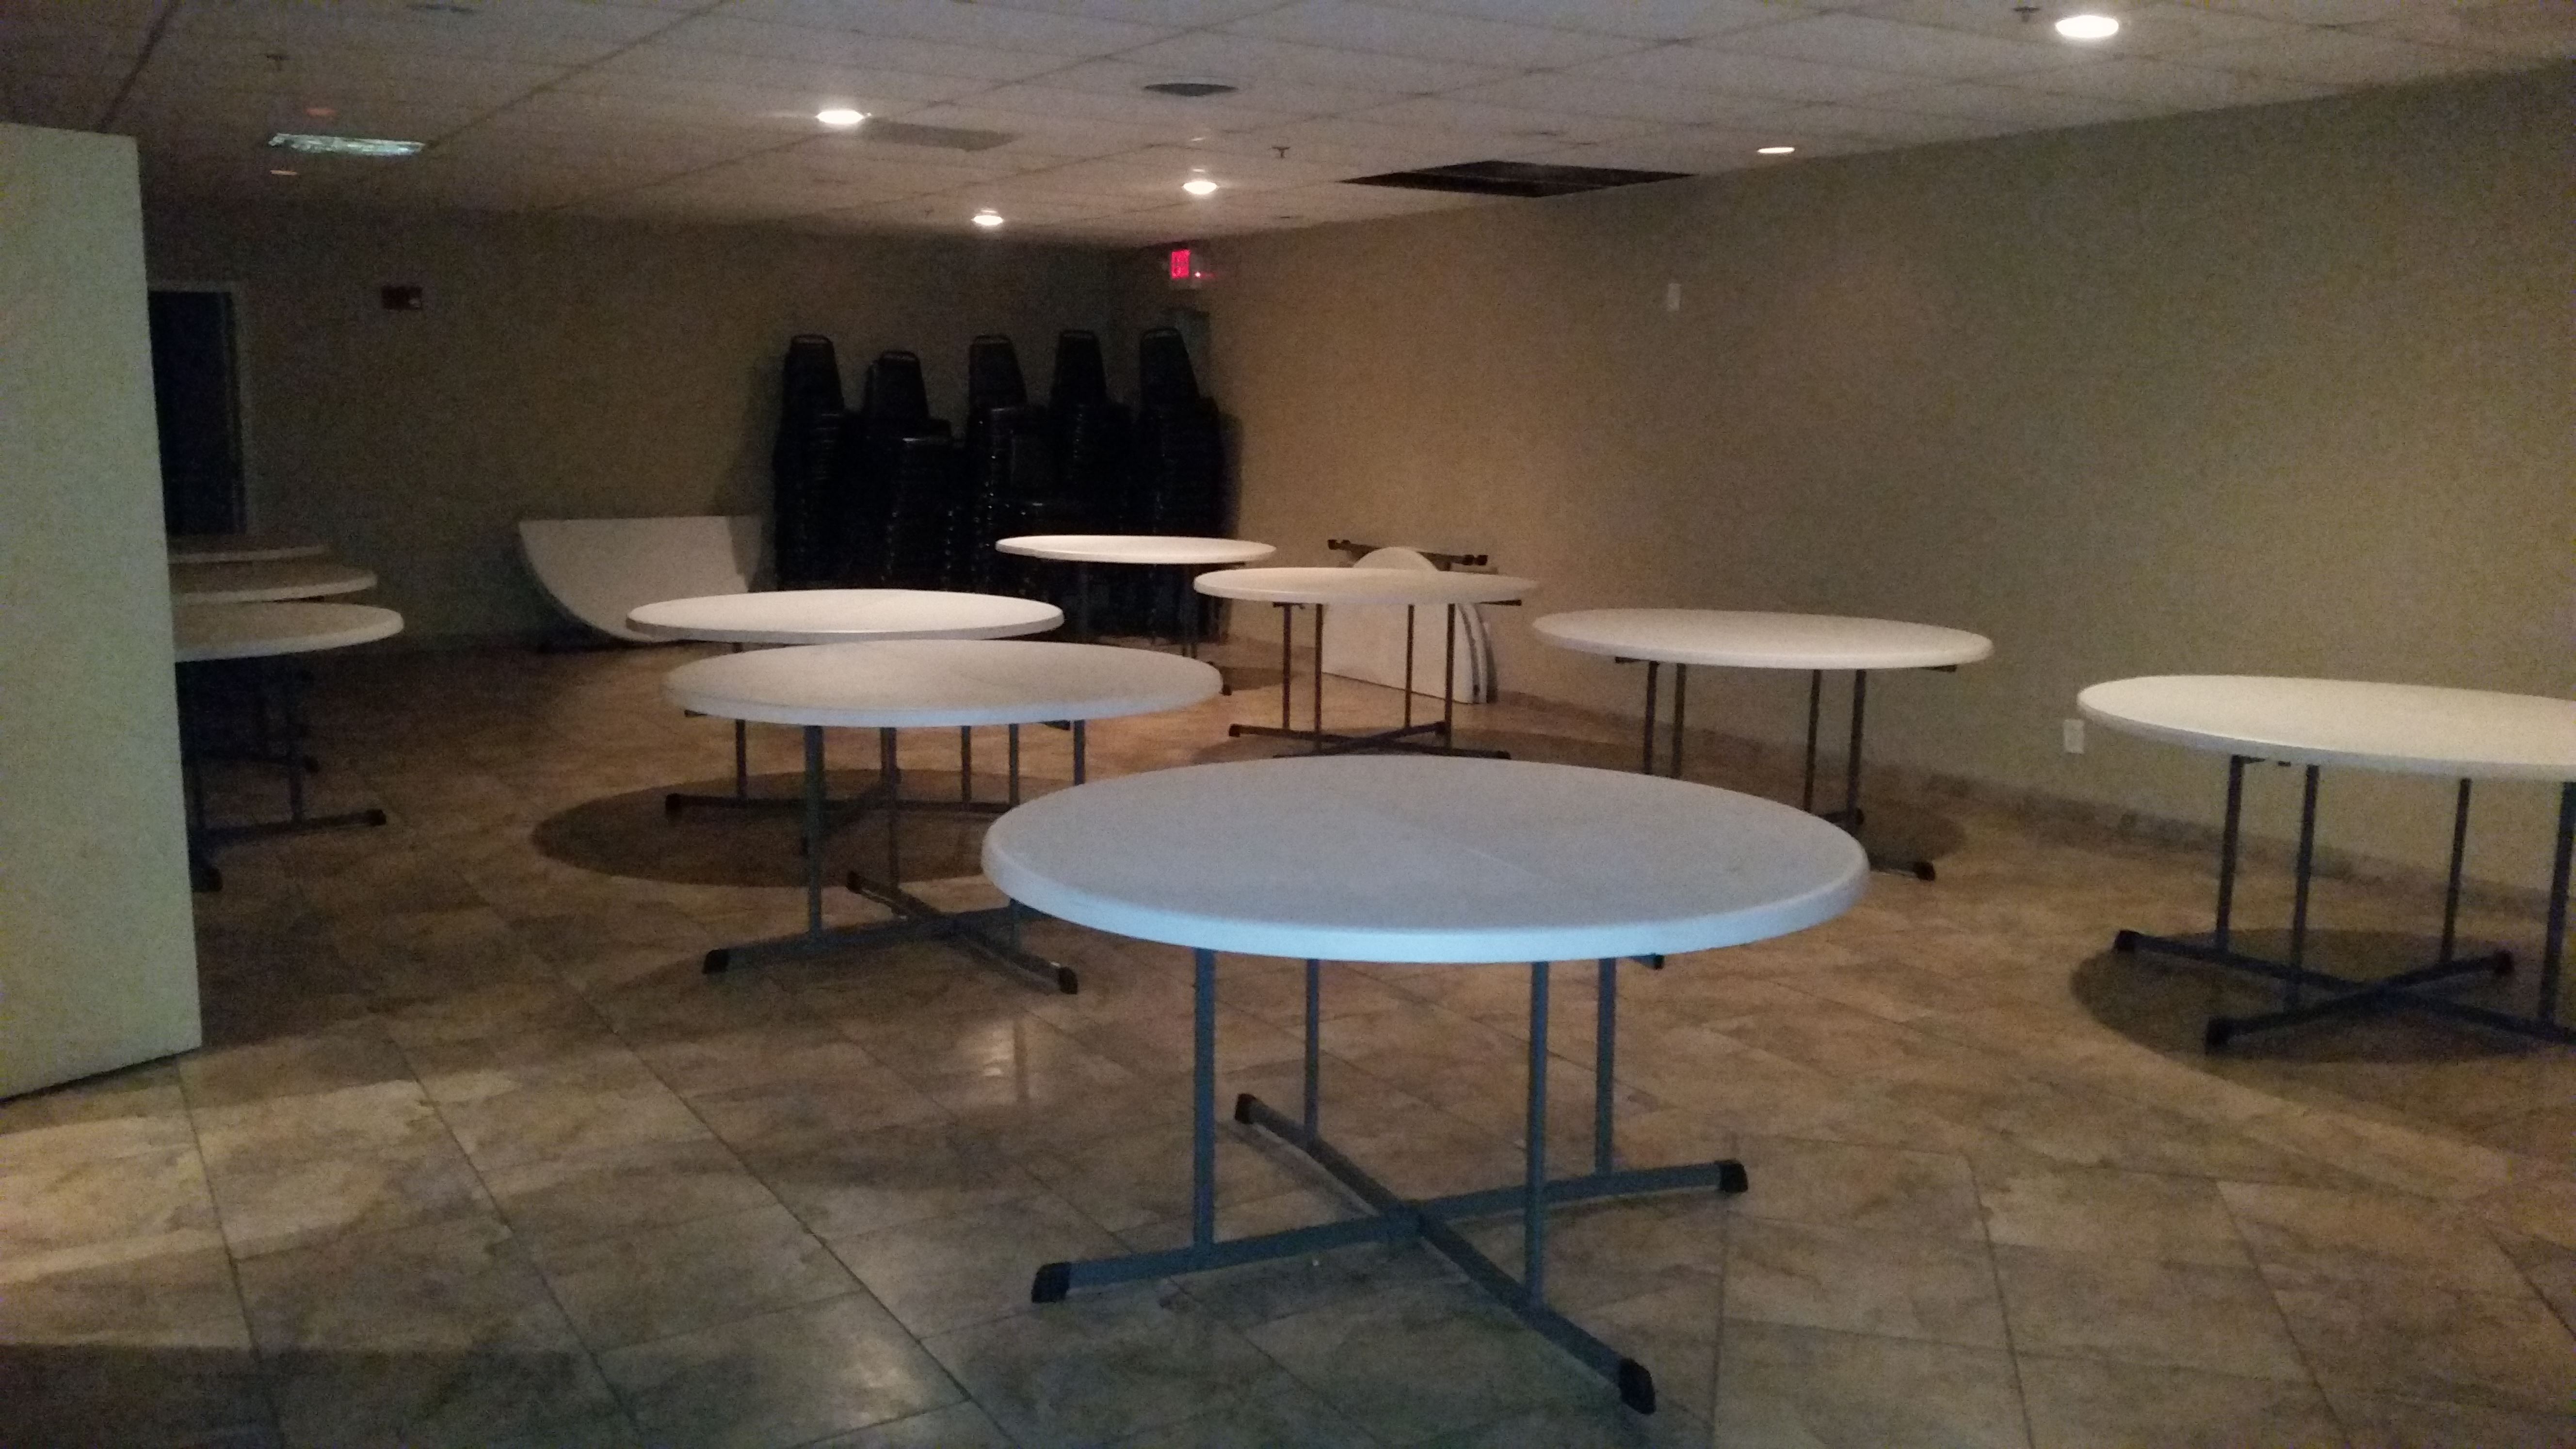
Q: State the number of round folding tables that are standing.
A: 10